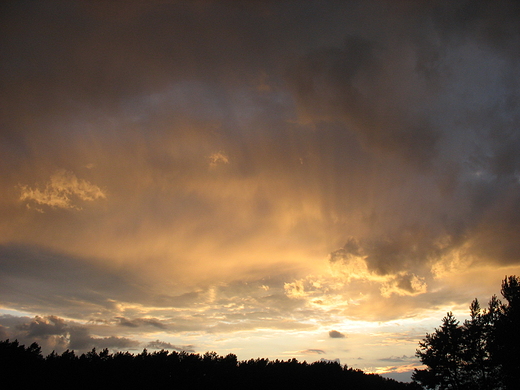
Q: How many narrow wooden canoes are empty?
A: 0